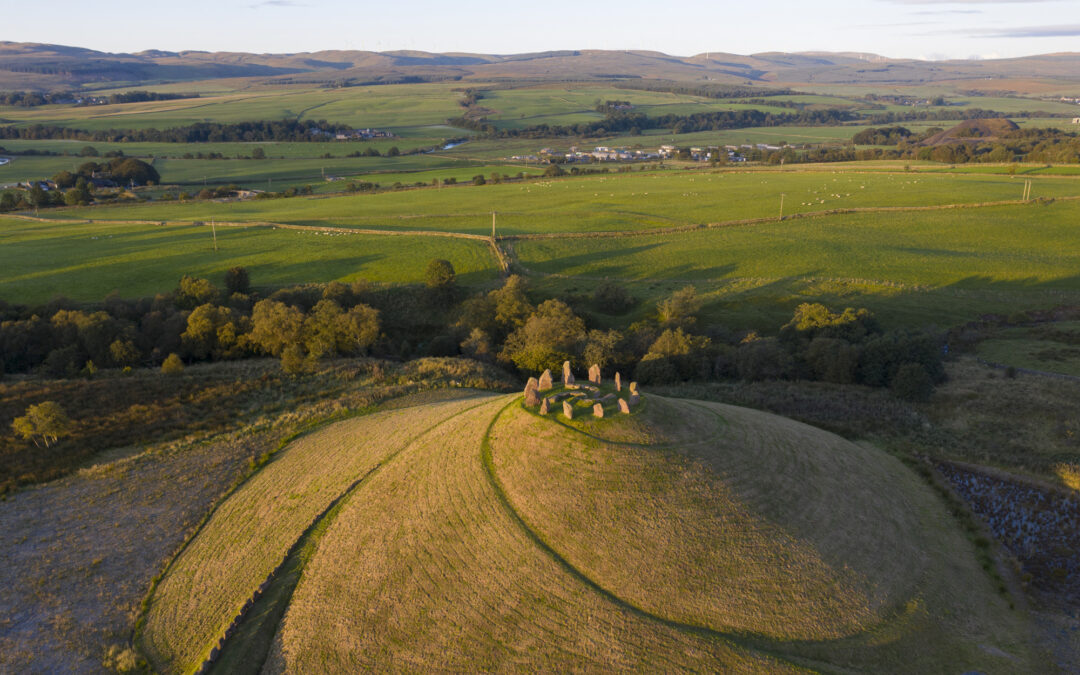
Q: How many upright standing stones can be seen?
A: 12